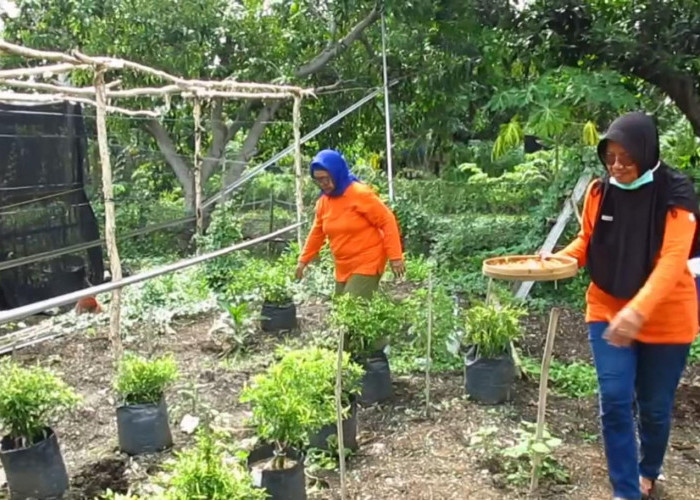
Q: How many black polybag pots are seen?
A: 7